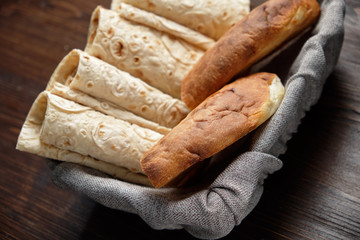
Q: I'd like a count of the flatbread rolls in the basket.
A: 4